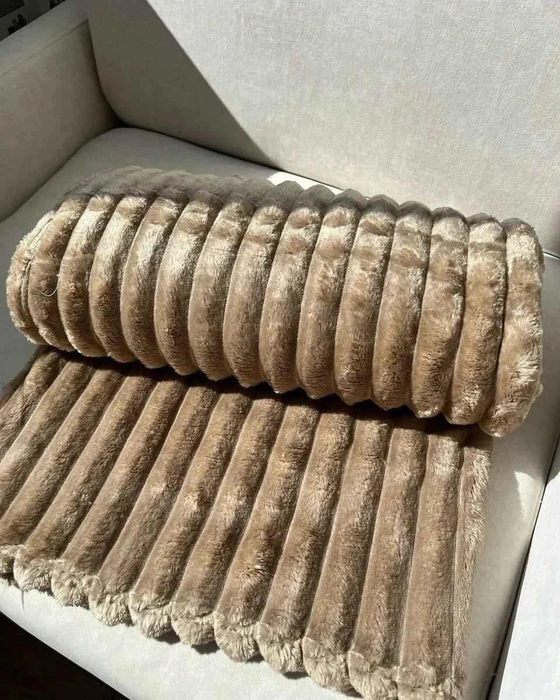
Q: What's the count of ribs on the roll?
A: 15